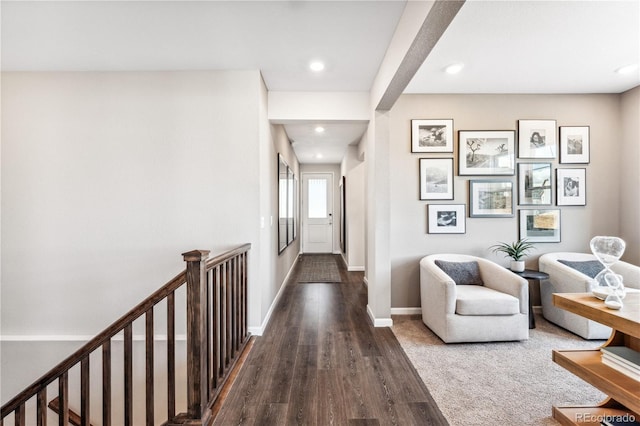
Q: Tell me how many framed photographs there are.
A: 10